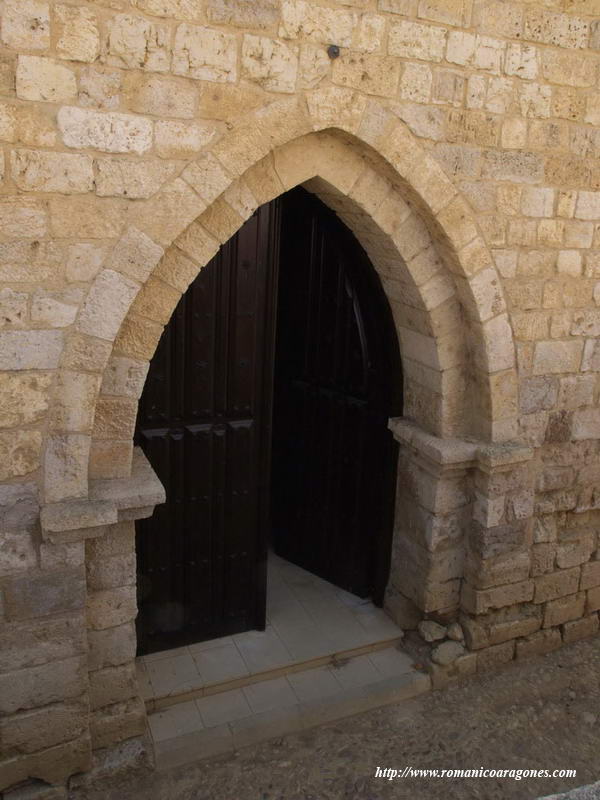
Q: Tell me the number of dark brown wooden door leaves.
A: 2